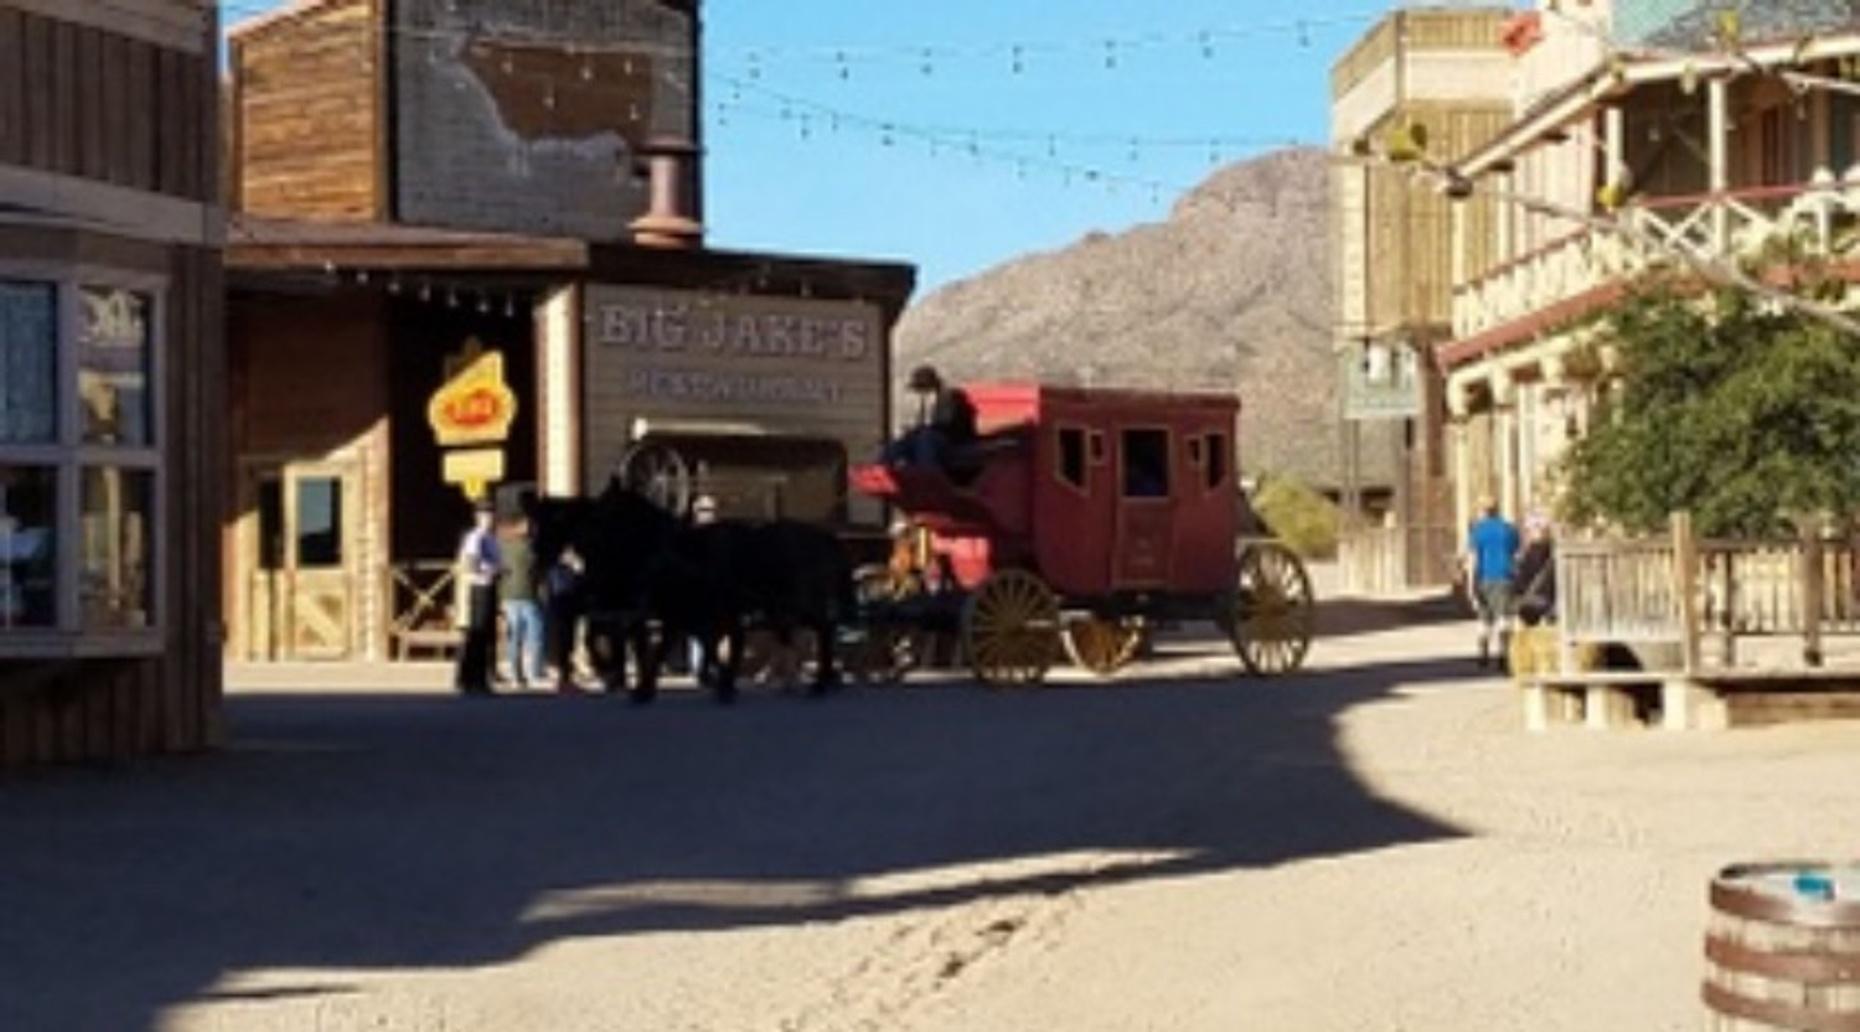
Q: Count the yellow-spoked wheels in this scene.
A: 3